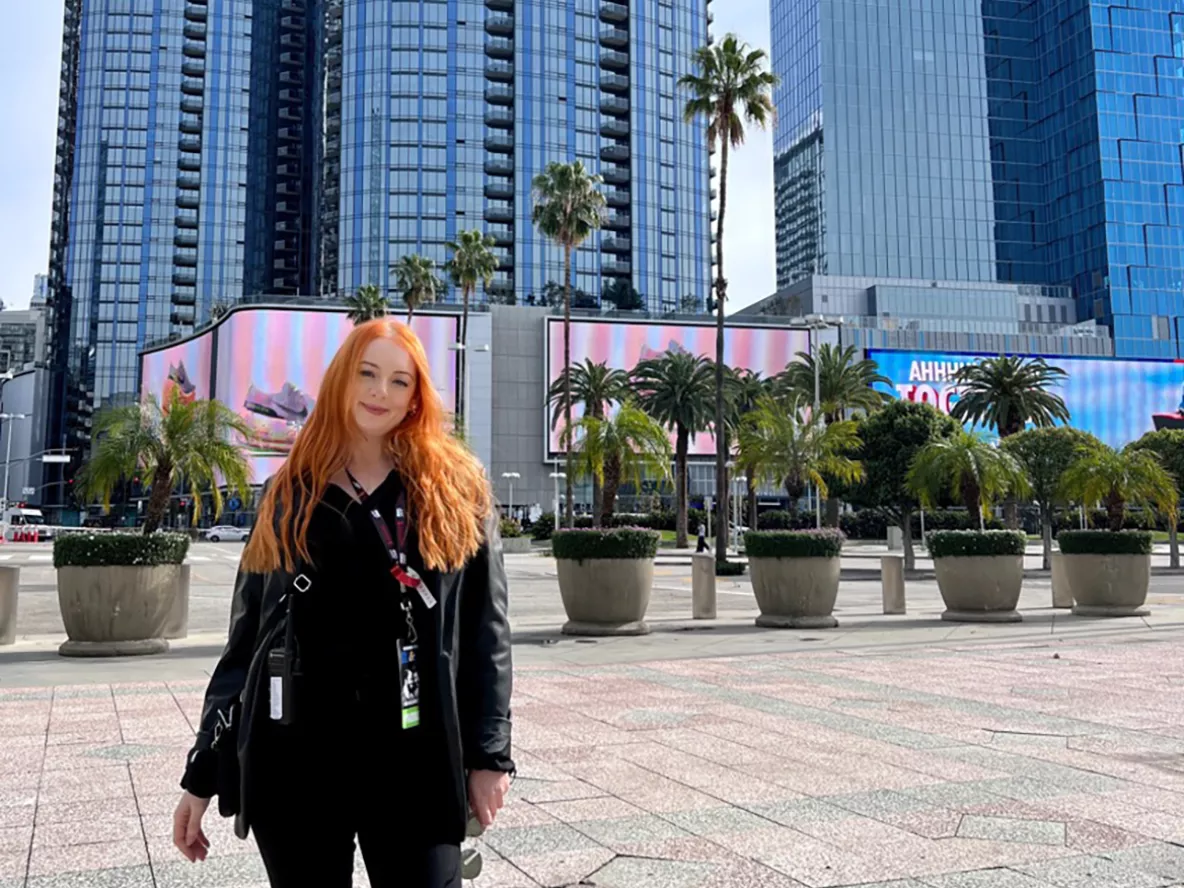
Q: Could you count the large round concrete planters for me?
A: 5